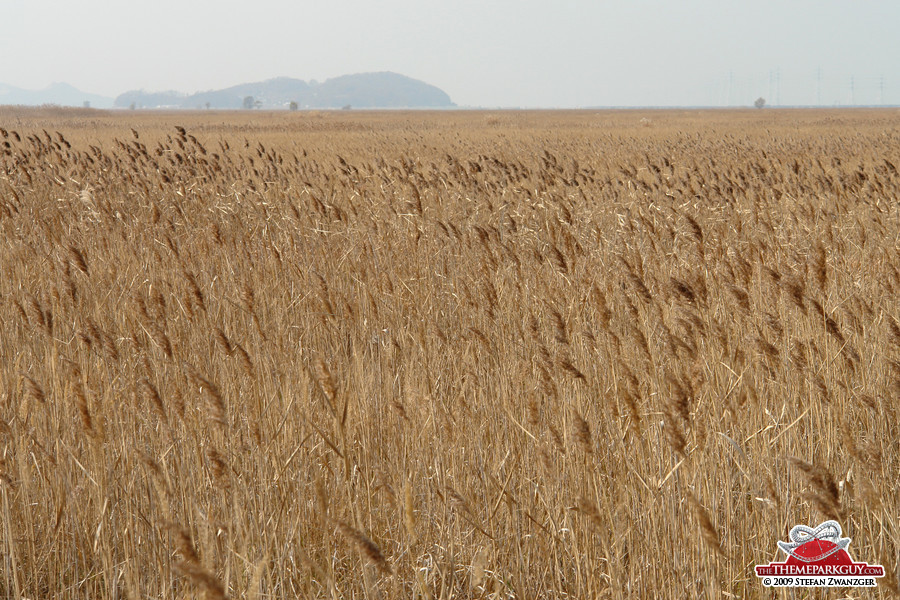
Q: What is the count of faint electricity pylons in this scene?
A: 6